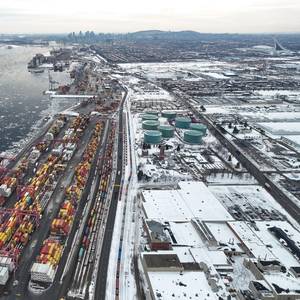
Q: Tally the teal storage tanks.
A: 9